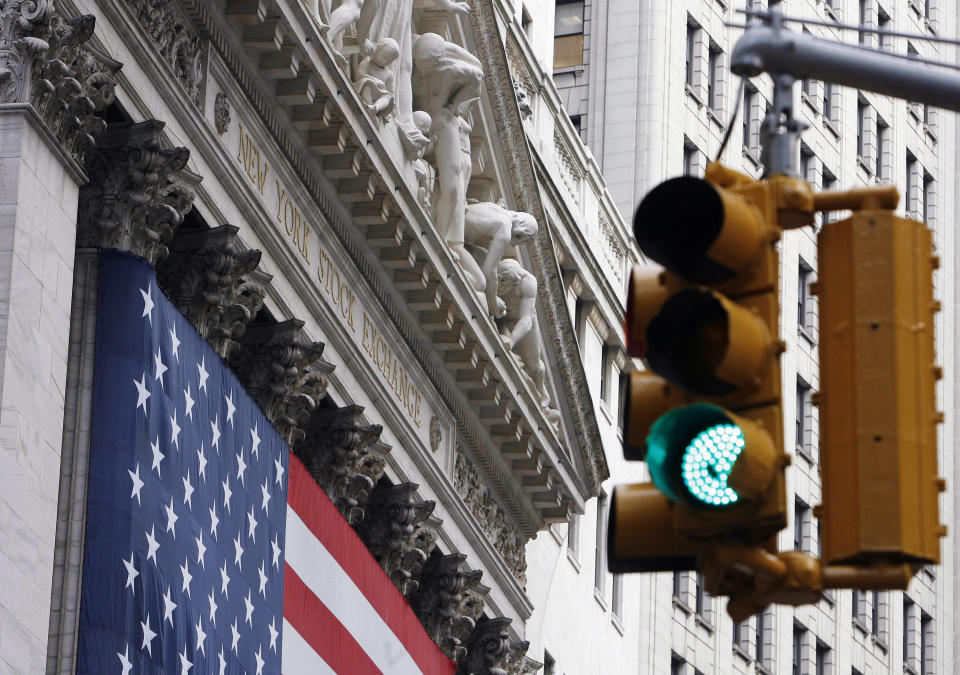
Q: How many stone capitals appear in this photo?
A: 8